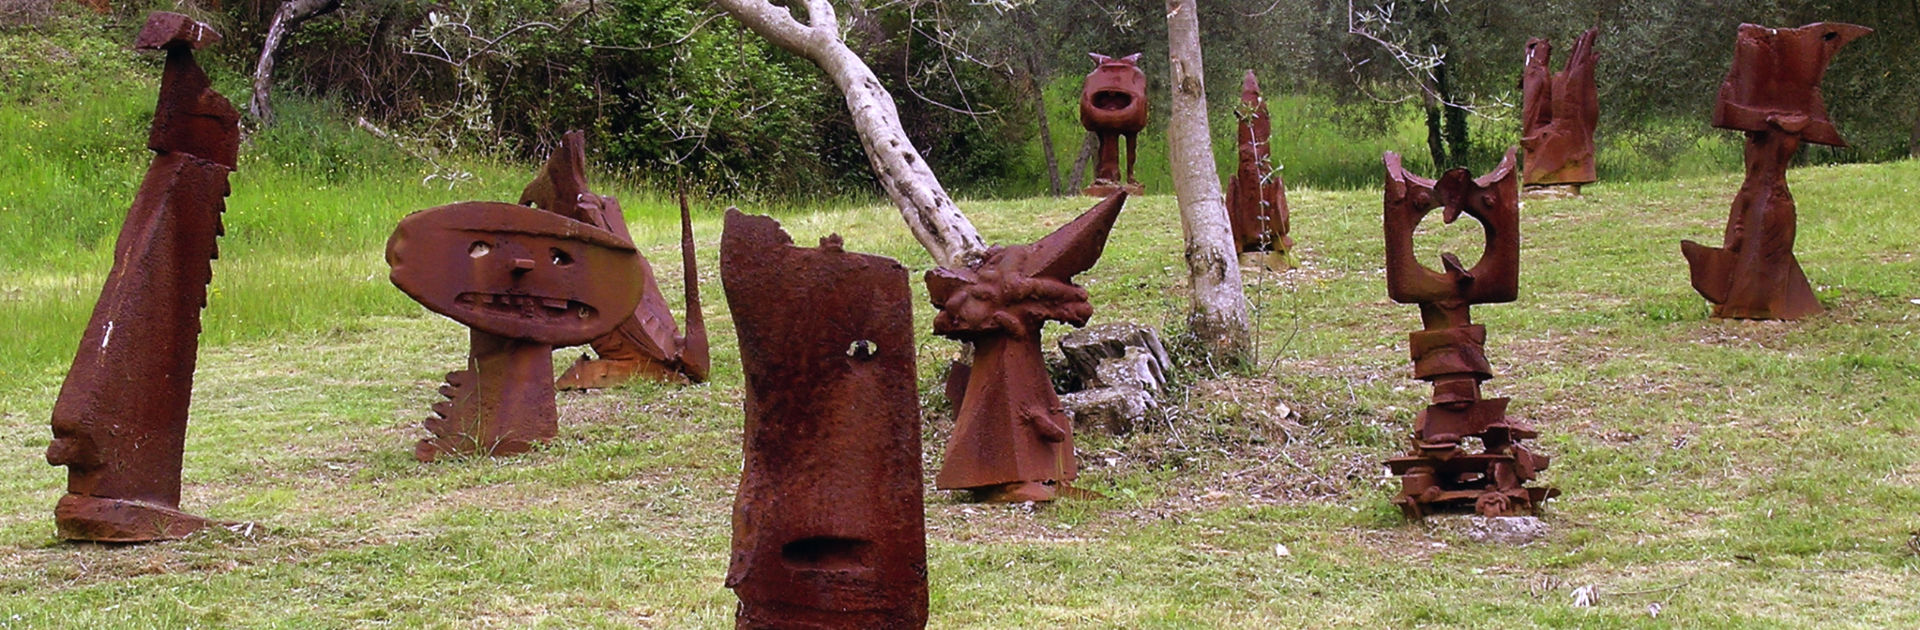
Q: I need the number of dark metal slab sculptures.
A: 10